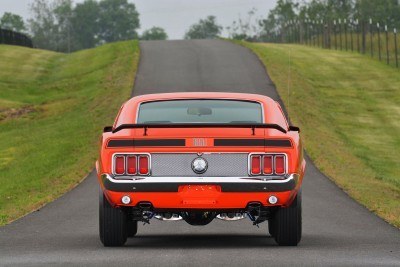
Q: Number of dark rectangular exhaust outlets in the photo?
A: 2